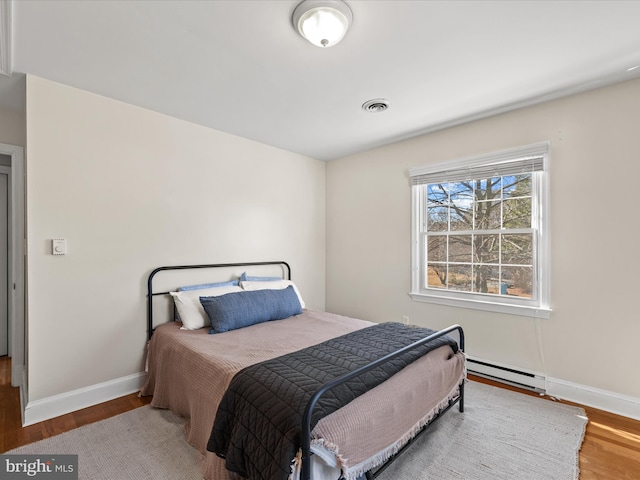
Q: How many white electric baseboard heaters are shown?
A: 1